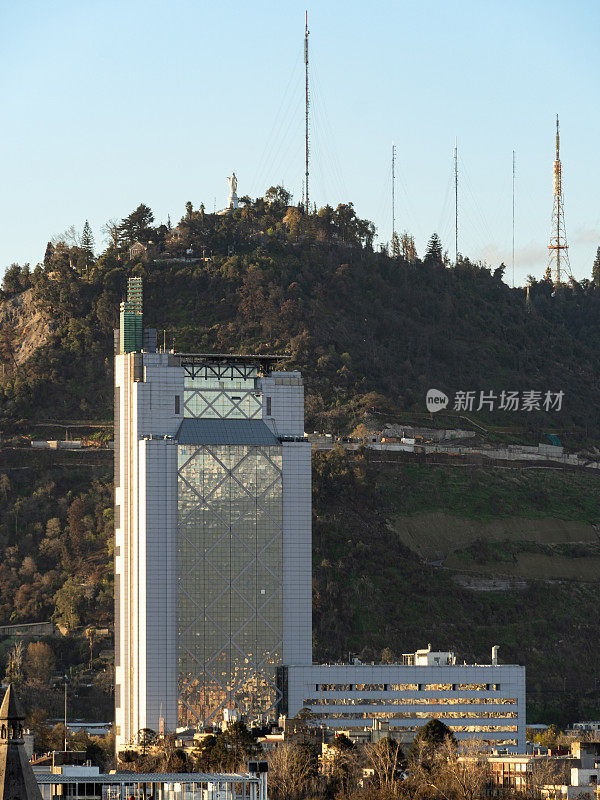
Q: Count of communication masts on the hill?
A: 5